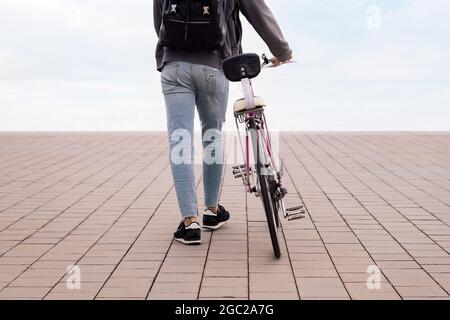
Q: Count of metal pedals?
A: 2